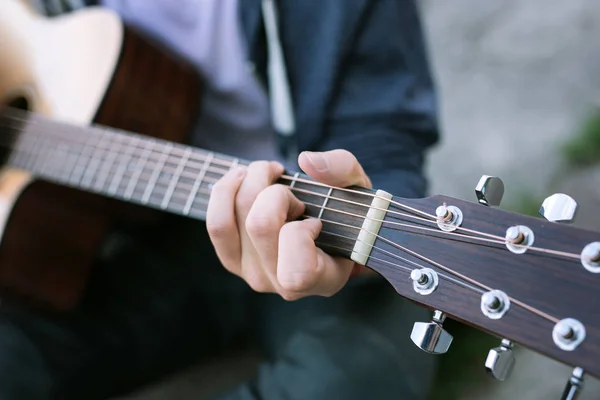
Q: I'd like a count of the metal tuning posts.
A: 6